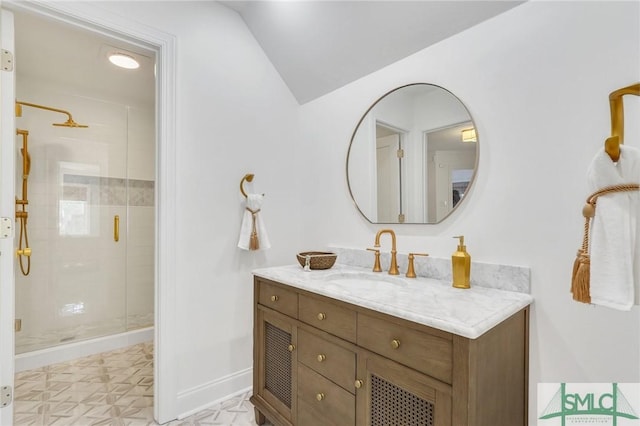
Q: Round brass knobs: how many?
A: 7